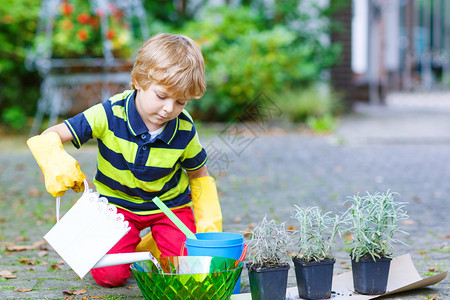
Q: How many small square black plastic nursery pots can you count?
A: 3